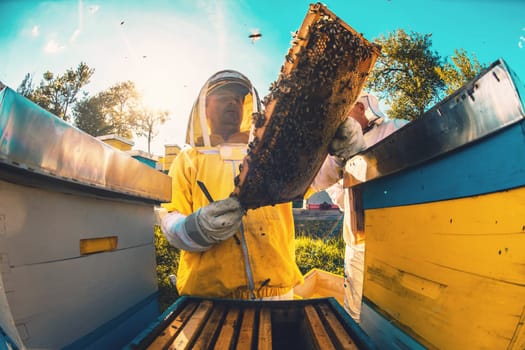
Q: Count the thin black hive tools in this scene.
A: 1